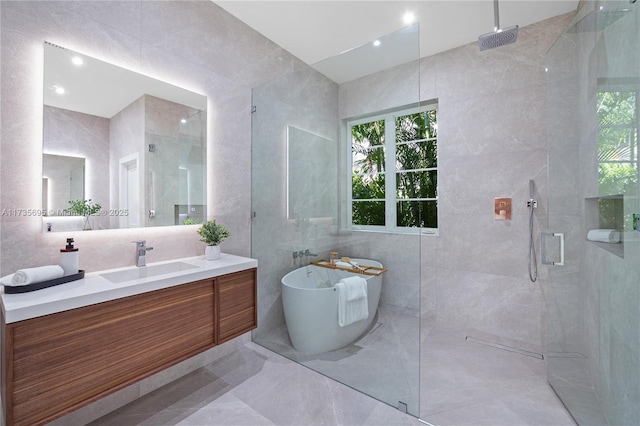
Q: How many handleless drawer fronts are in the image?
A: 2